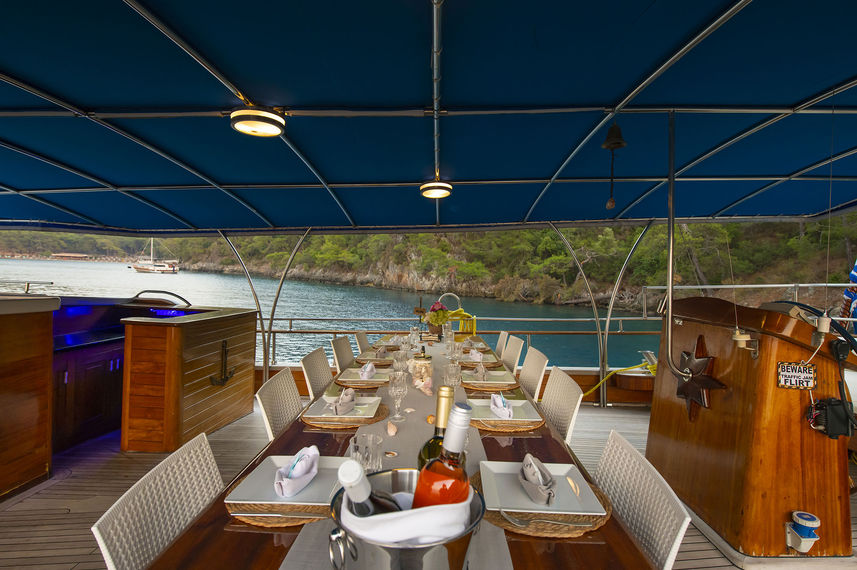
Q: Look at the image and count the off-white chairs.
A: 10